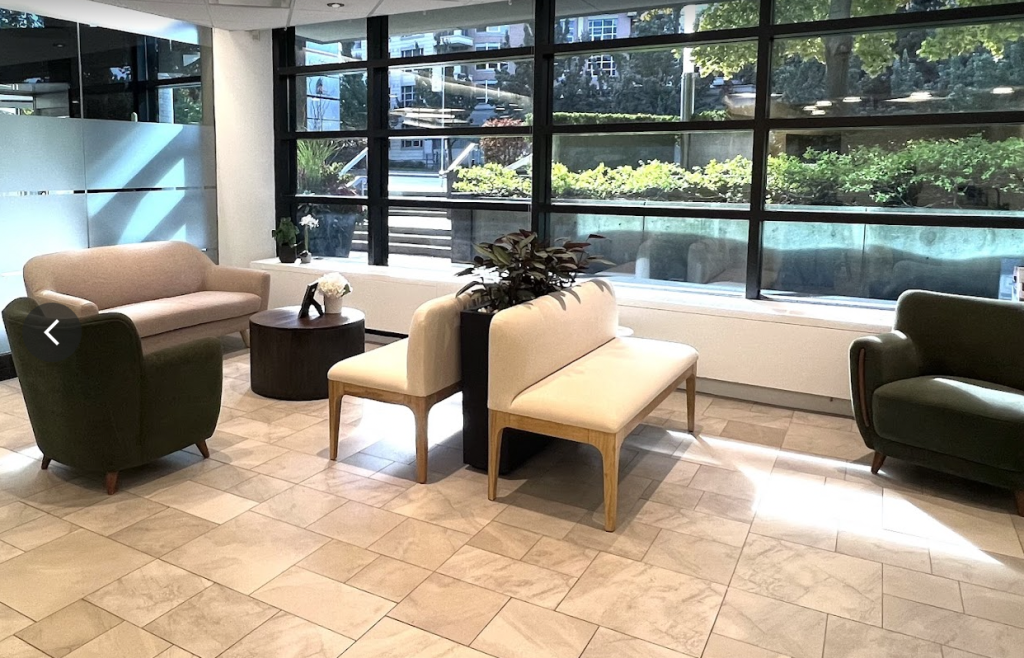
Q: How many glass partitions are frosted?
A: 2